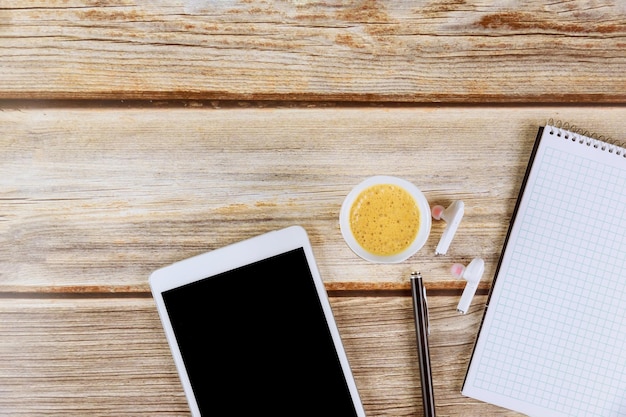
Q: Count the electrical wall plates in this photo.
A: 0